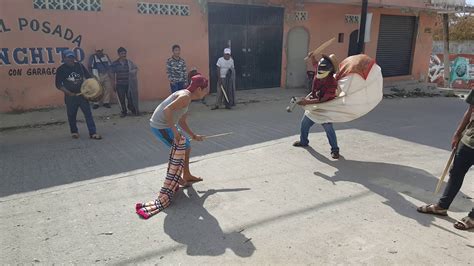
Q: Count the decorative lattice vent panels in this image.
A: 4